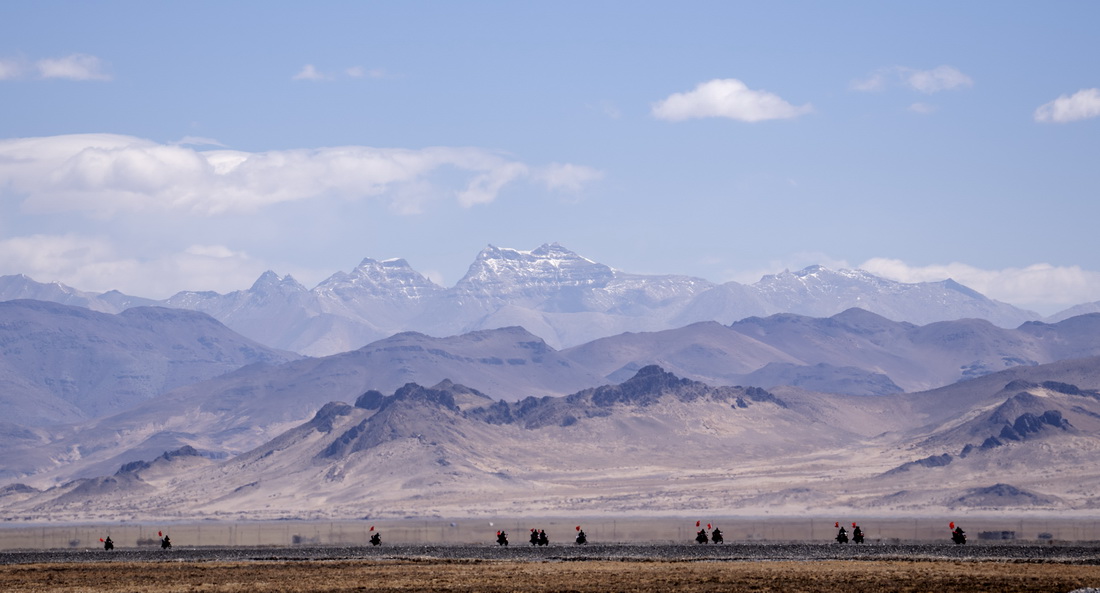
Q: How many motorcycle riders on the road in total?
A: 12